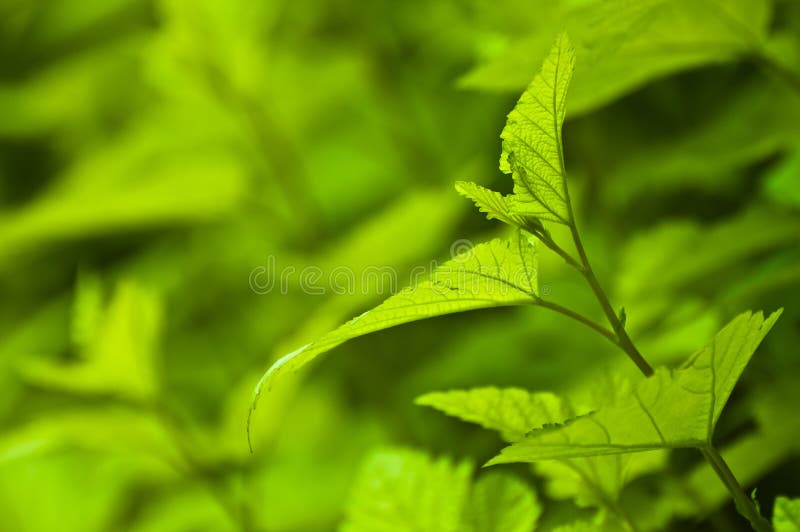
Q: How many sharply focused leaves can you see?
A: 4